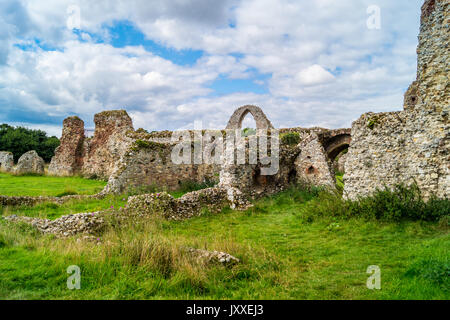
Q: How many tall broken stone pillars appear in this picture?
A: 2